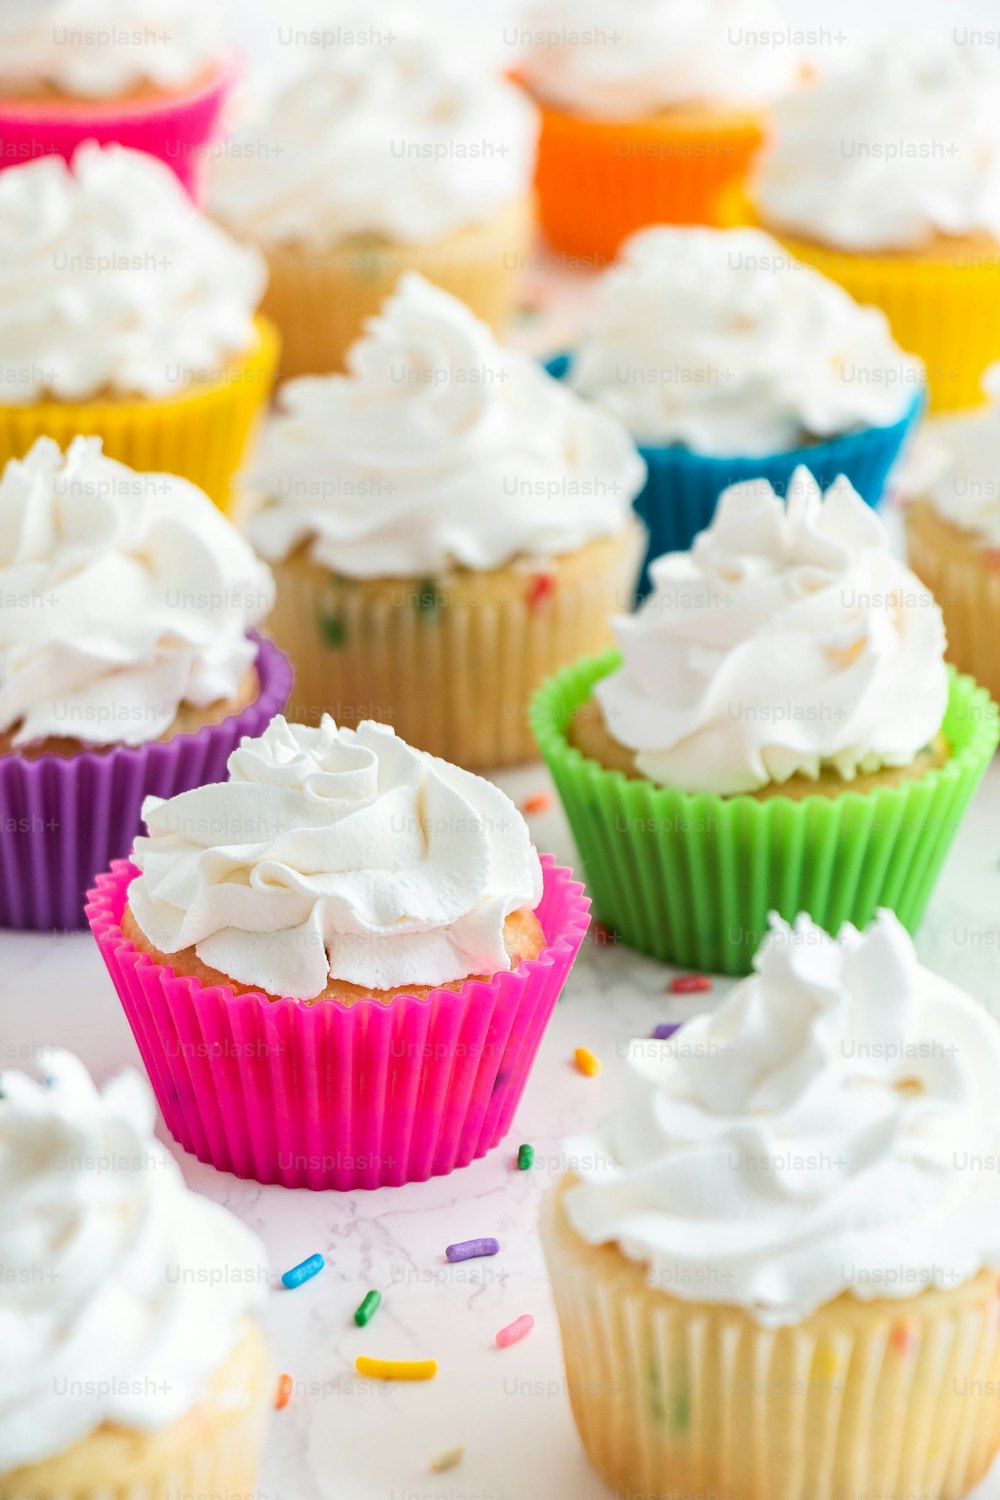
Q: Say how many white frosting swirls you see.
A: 13